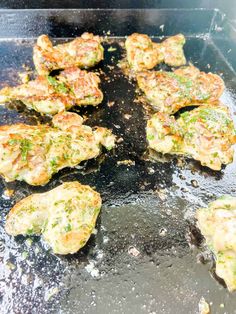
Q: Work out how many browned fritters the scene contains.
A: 8